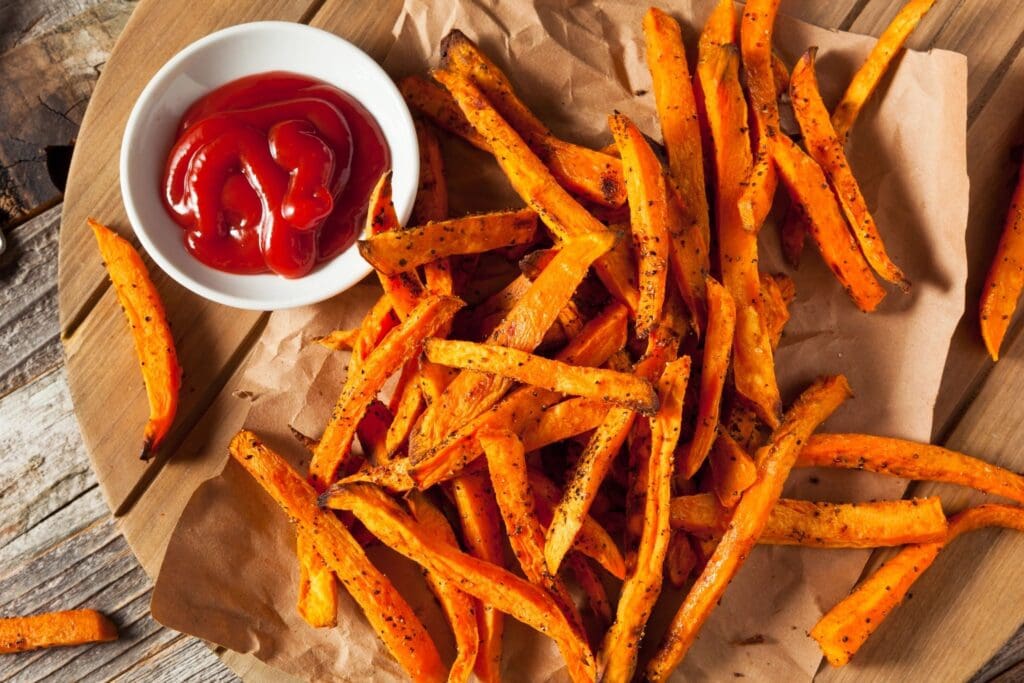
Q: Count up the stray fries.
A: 3